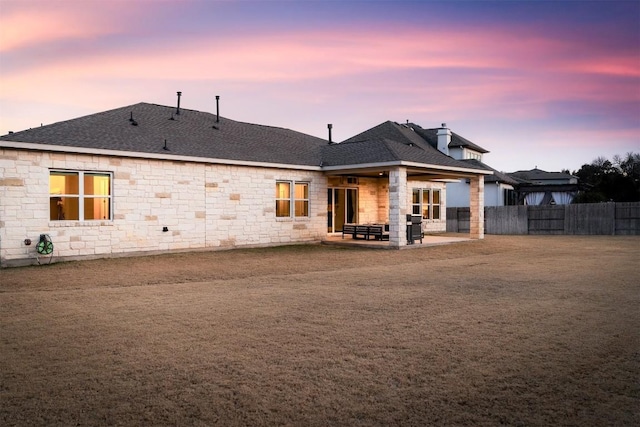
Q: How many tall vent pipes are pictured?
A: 3